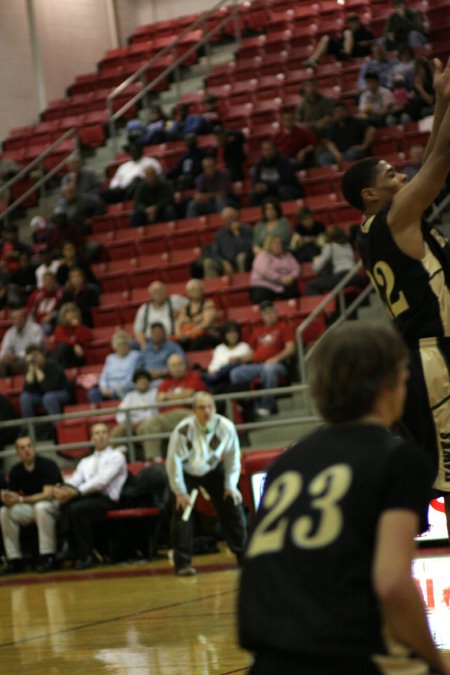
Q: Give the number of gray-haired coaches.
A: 1